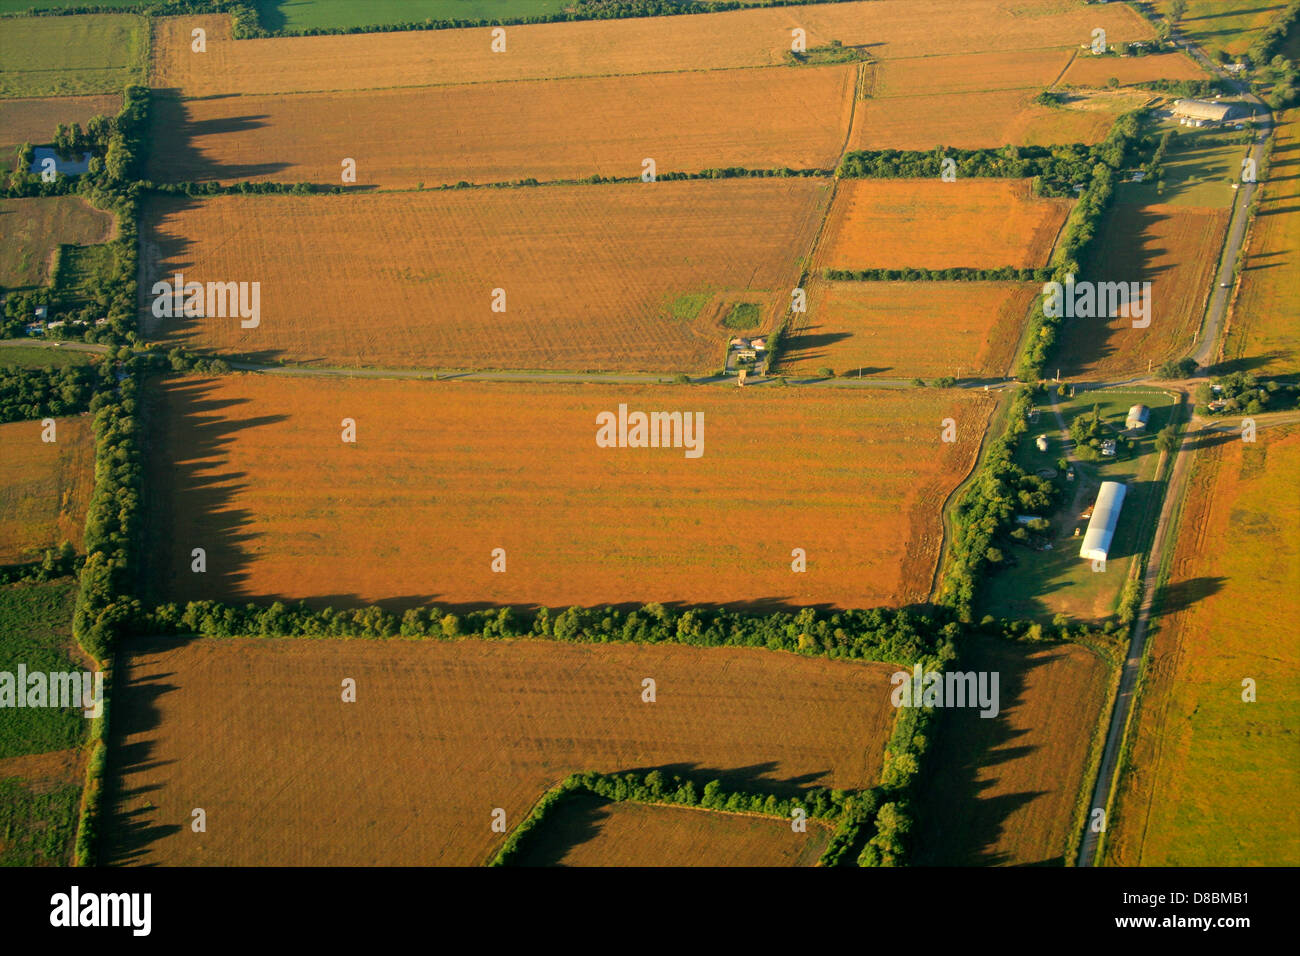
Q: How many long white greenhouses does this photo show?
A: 1